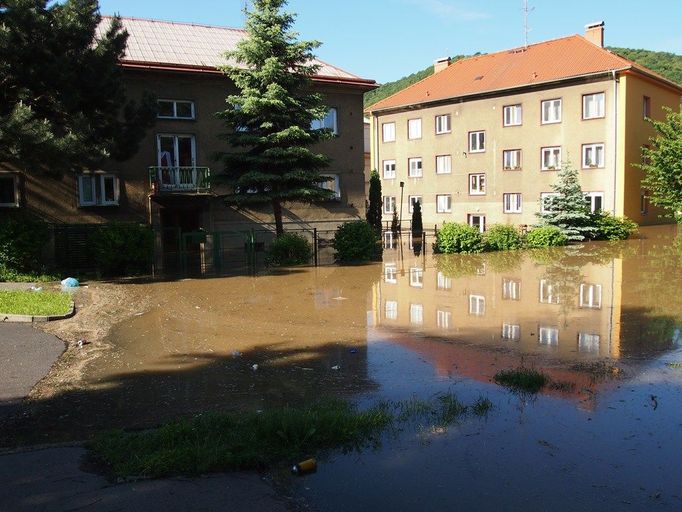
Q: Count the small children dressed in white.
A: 0